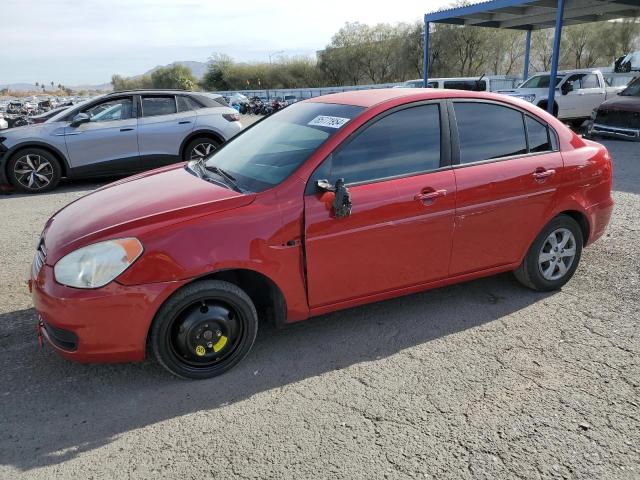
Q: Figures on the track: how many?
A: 0